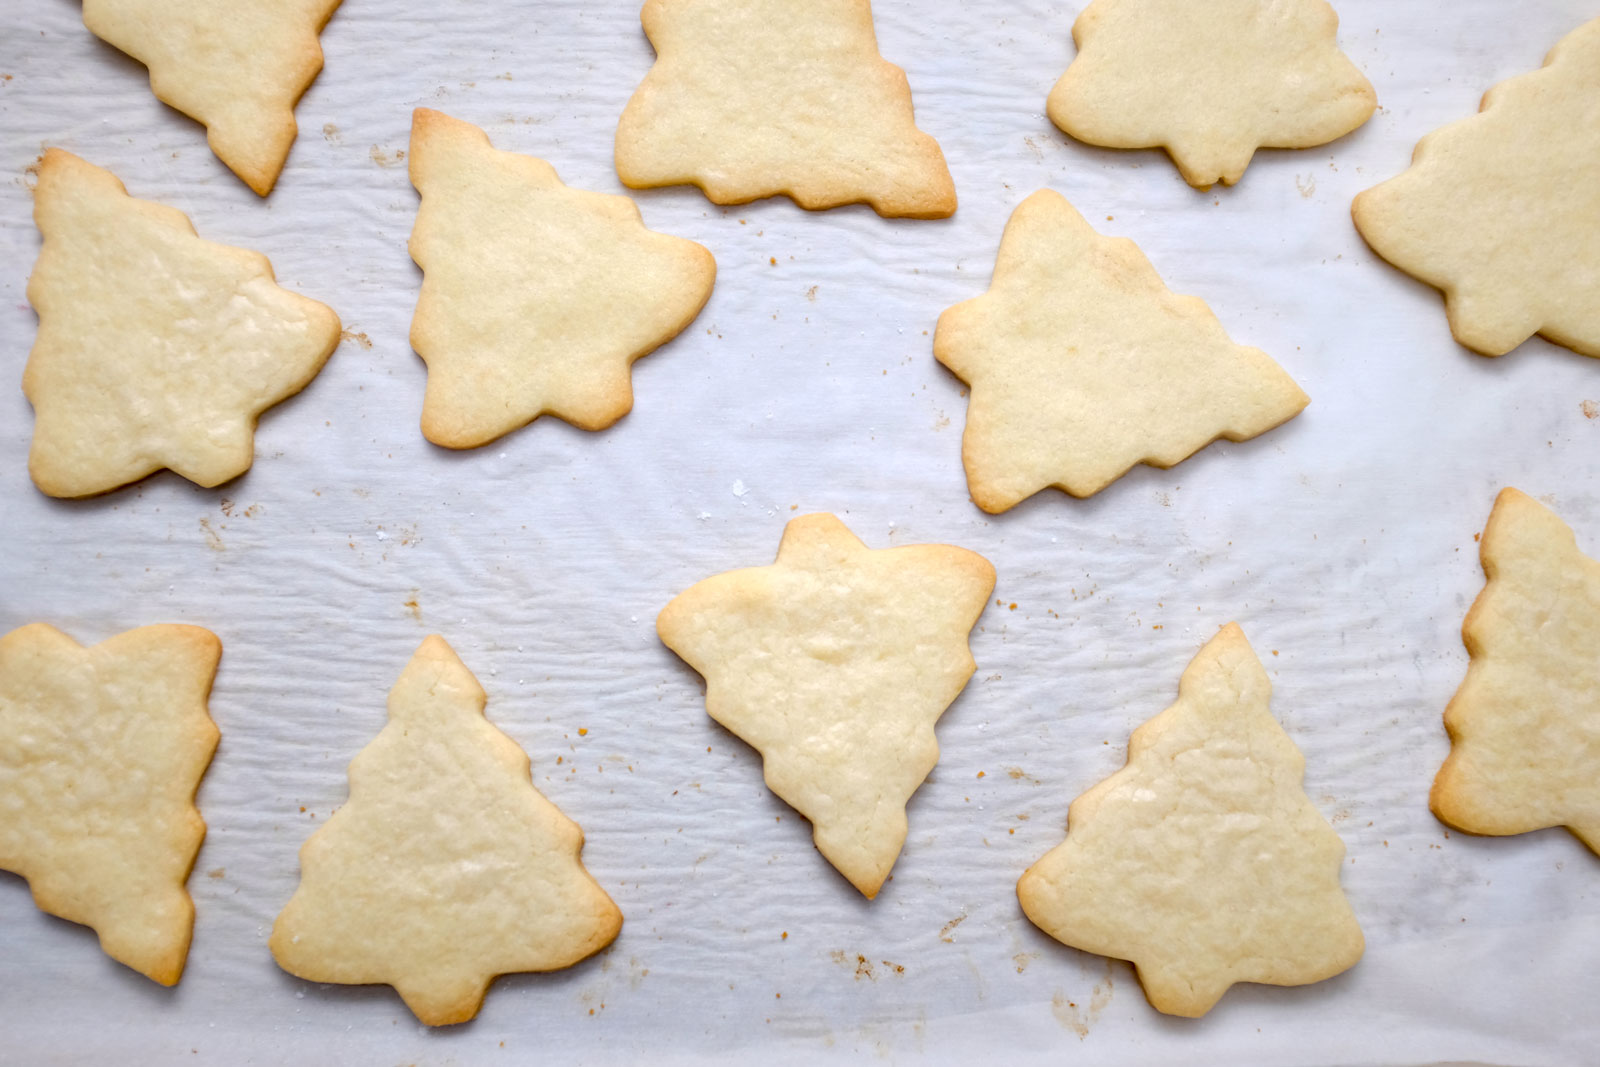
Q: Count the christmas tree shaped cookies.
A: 12